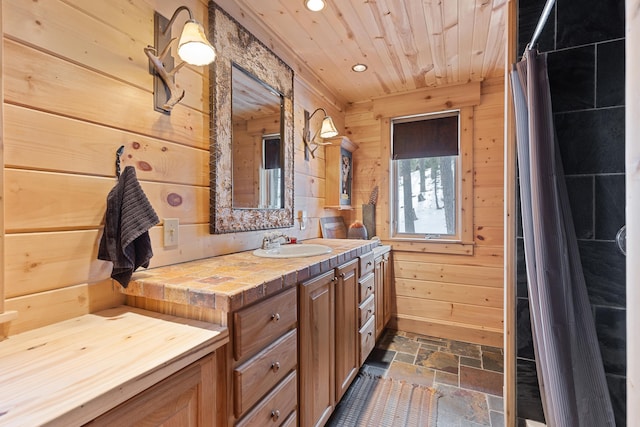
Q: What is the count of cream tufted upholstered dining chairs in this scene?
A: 0